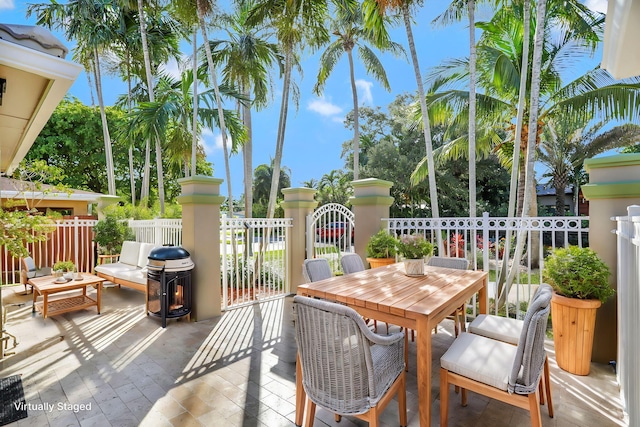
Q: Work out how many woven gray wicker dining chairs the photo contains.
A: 6